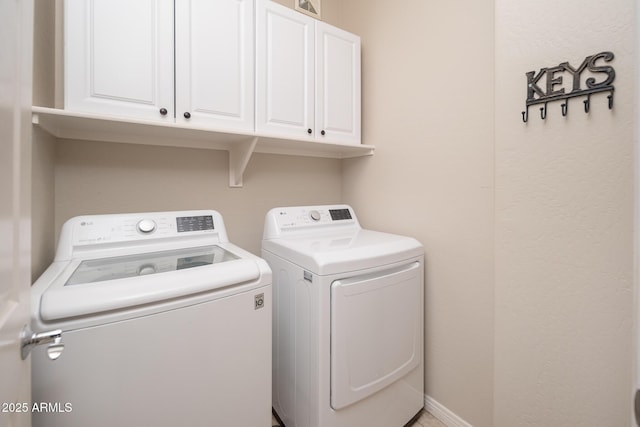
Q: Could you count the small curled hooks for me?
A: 5